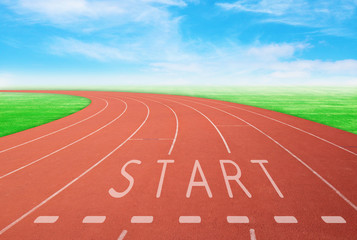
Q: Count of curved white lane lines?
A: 7